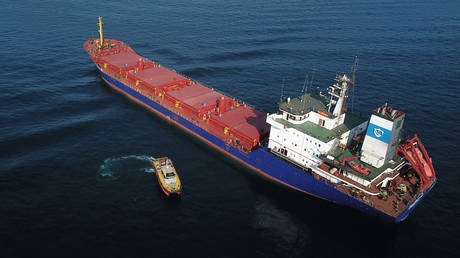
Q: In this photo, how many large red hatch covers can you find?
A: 4